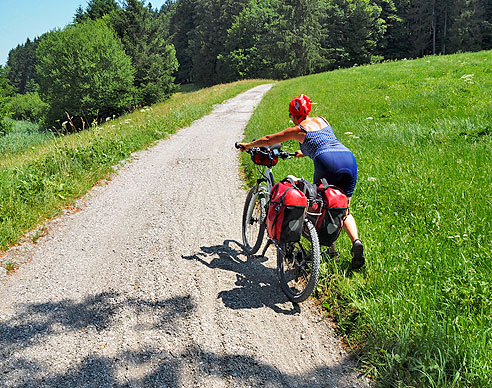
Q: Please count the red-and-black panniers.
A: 2